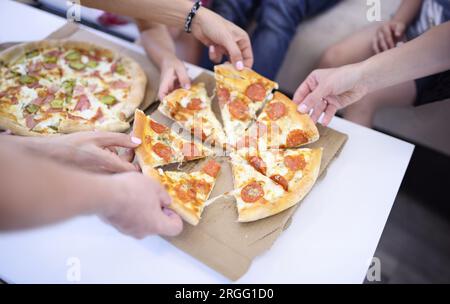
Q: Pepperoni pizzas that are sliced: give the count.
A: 1